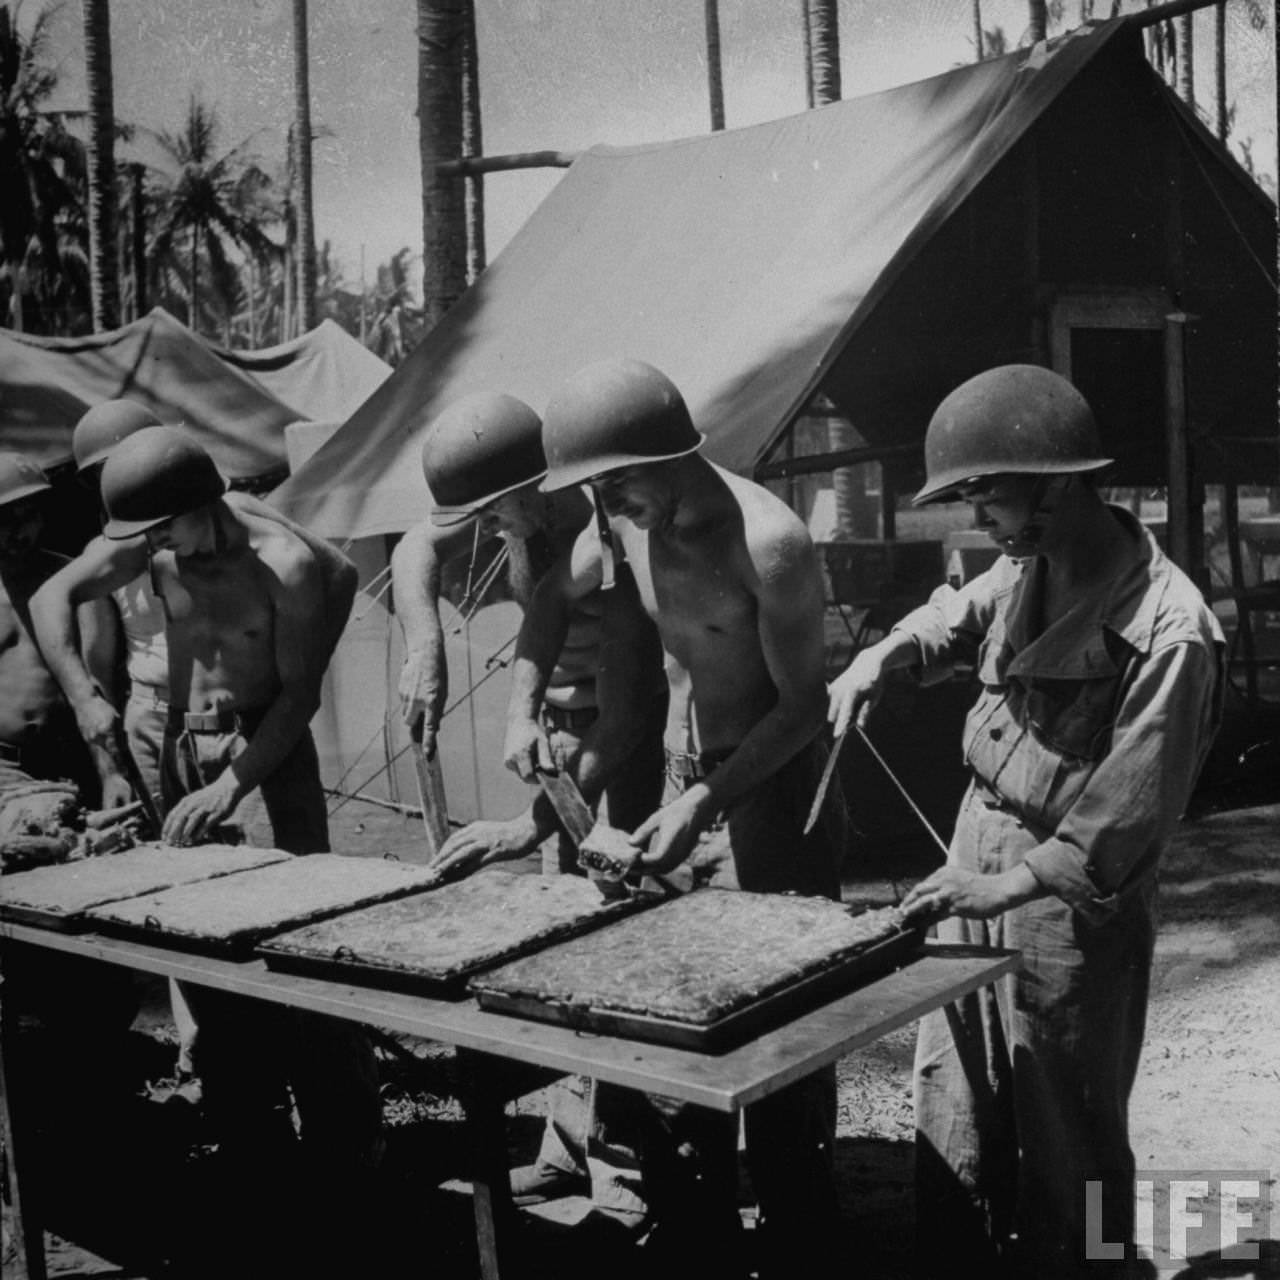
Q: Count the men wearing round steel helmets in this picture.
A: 6